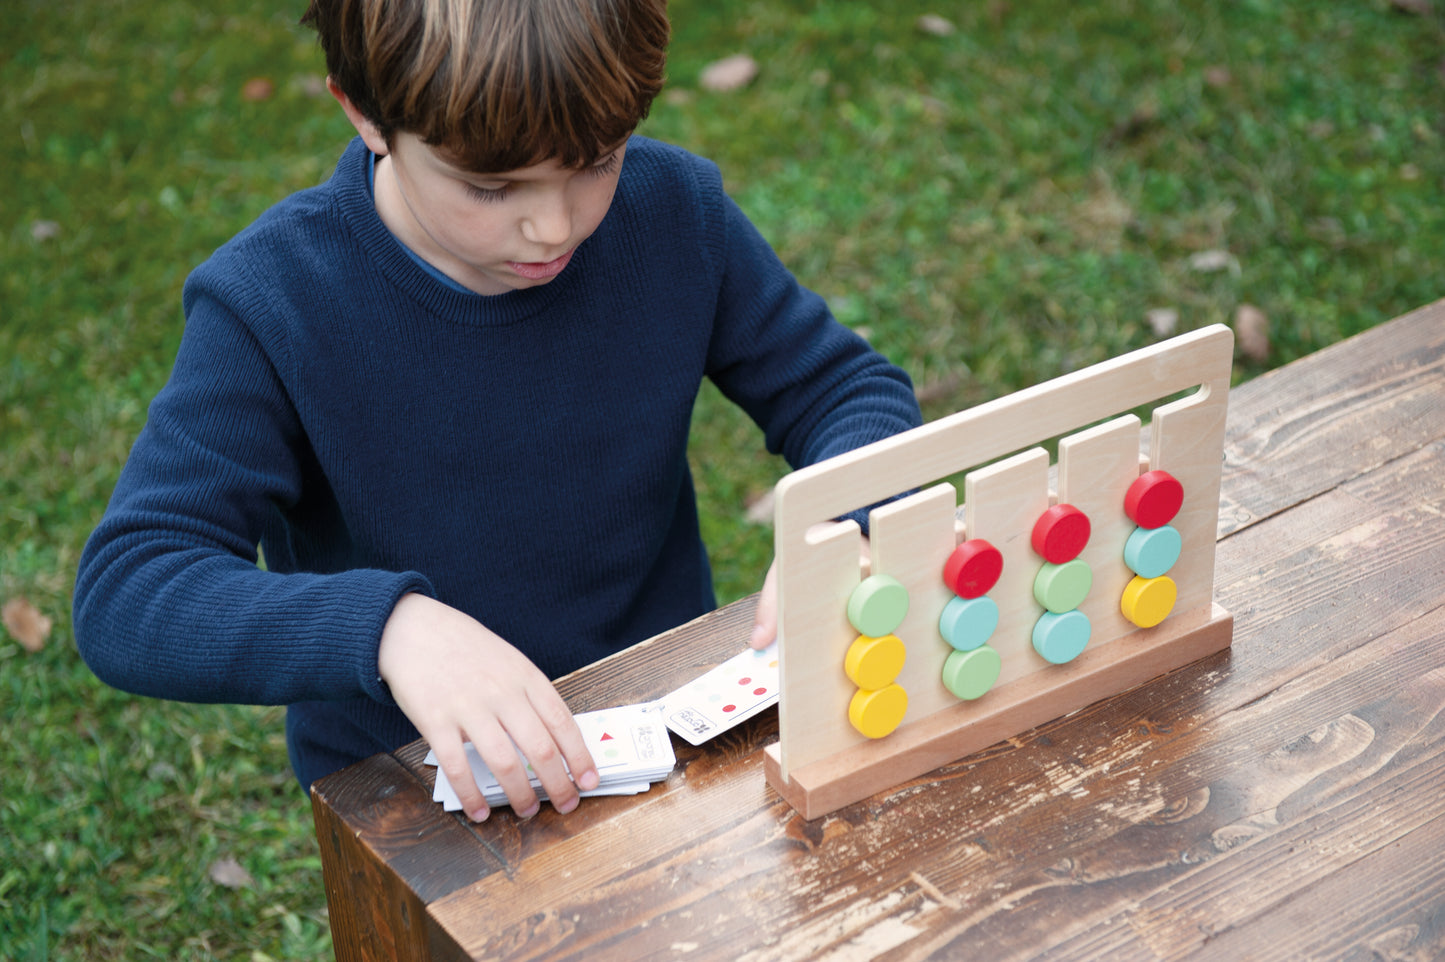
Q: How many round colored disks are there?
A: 12